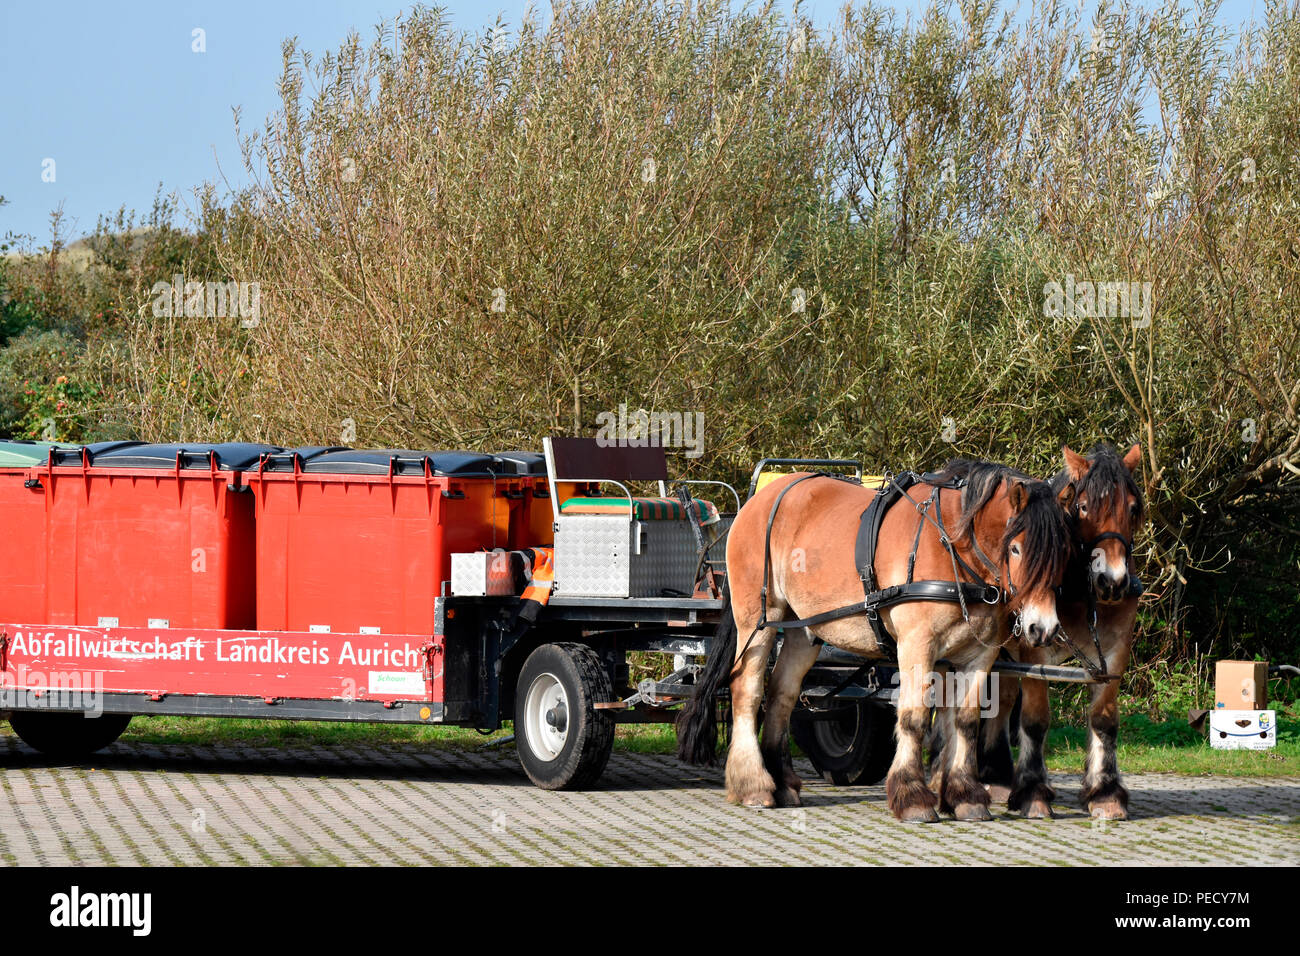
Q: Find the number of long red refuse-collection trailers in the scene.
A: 1